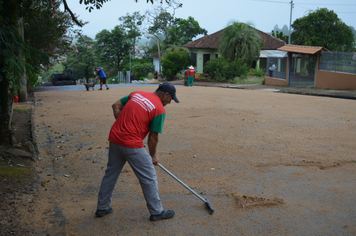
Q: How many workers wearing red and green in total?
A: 3